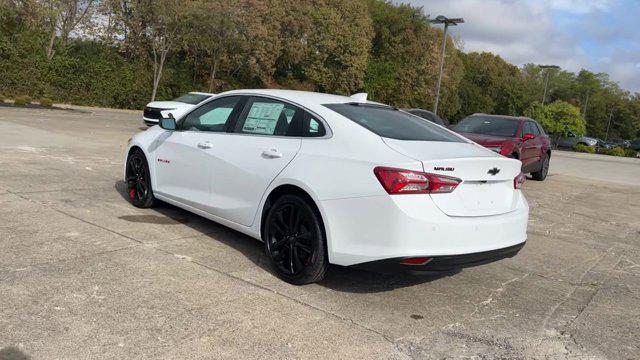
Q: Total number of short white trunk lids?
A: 1